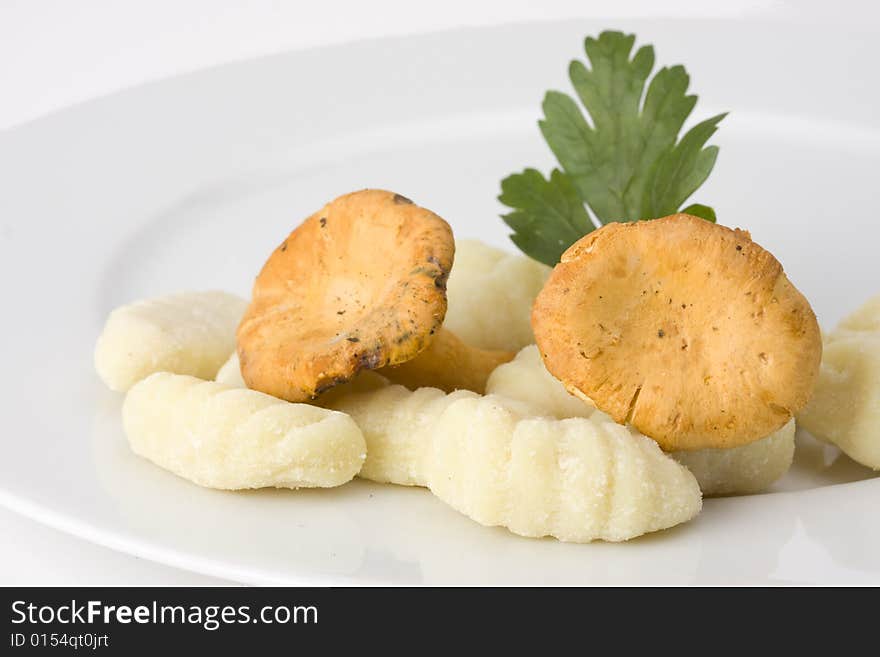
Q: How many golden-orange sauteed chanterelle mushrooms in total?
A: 2